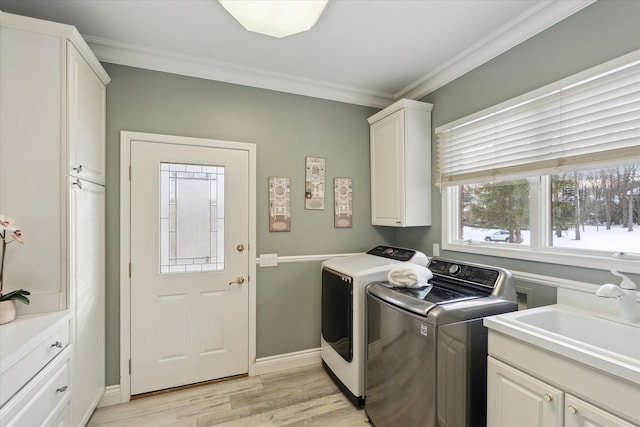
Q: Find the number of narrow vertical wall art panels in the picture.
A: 3